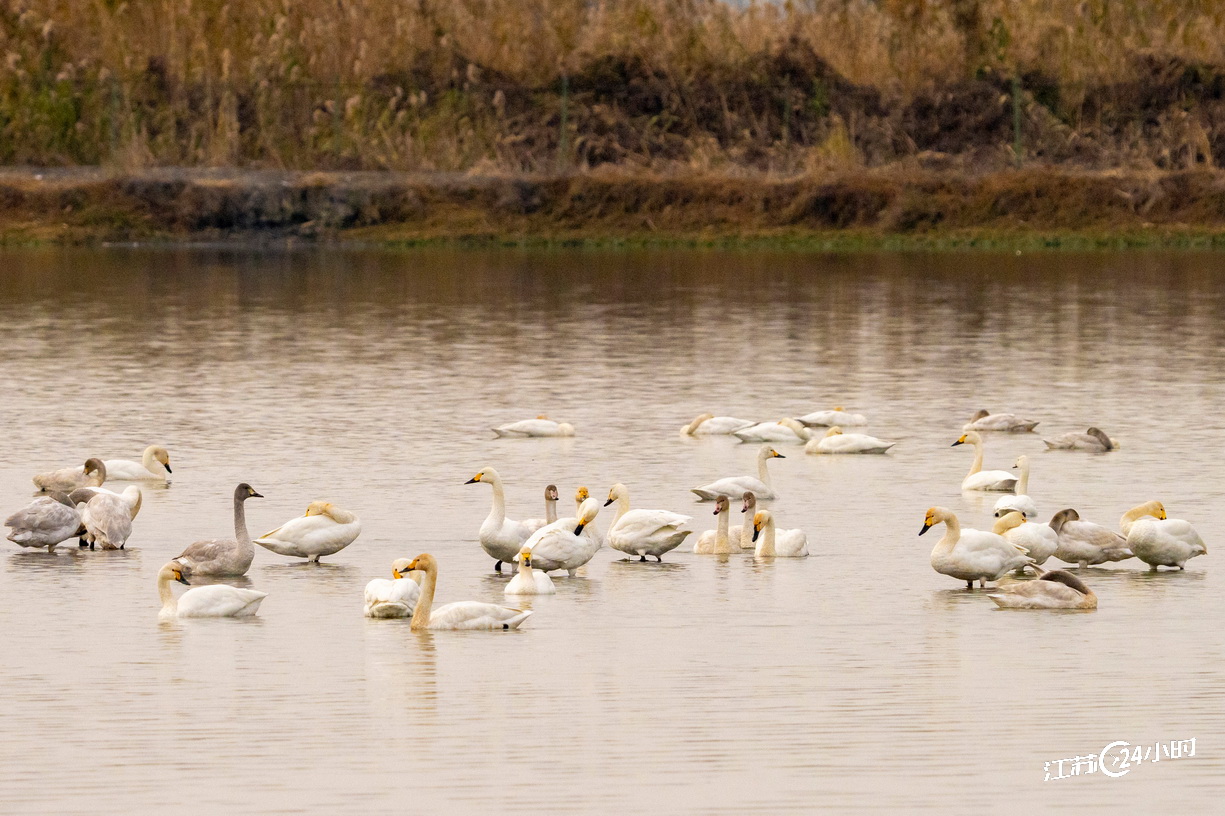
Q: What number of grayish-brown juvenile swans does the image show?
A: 11